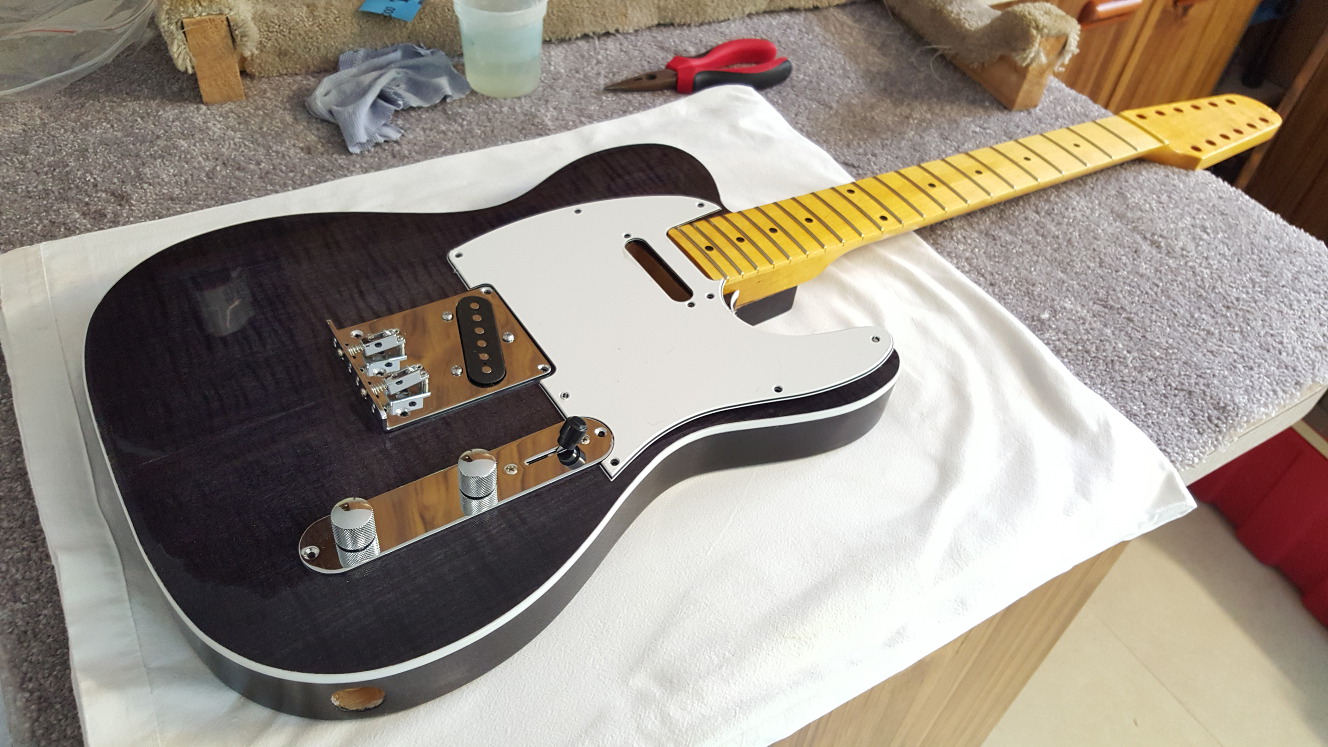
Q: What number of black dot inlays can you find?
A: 10